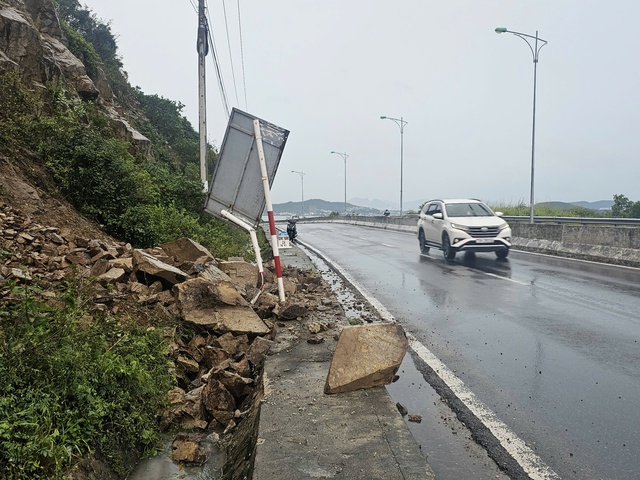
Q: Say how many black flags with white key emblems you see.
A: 0